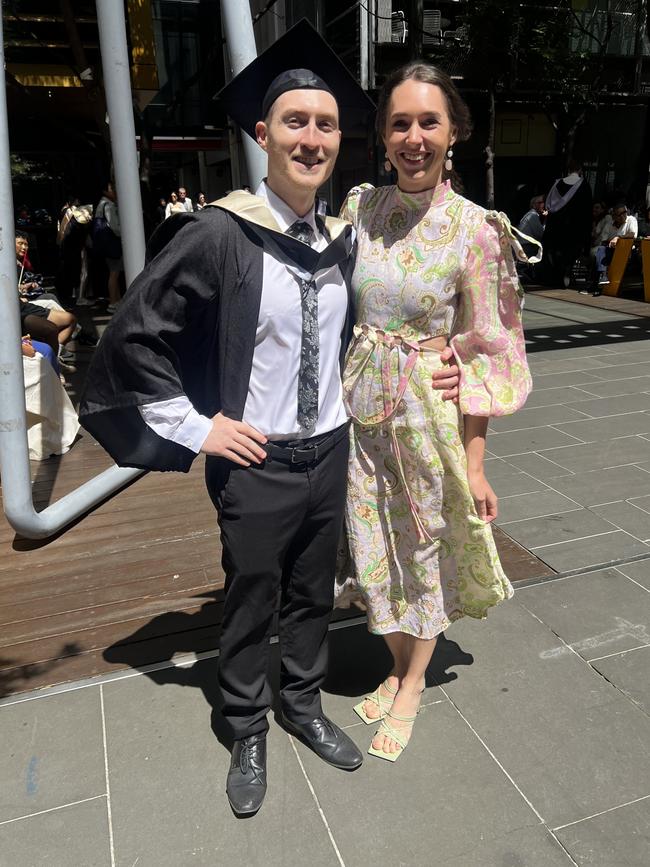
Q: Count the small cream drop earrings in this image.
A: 2